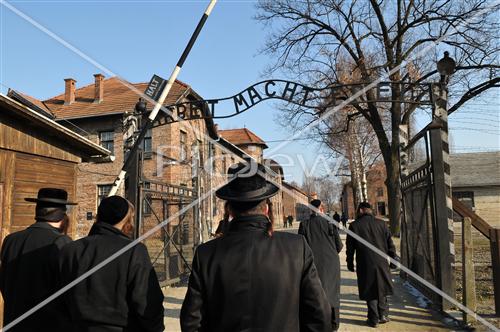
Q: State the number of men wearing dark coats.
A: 5